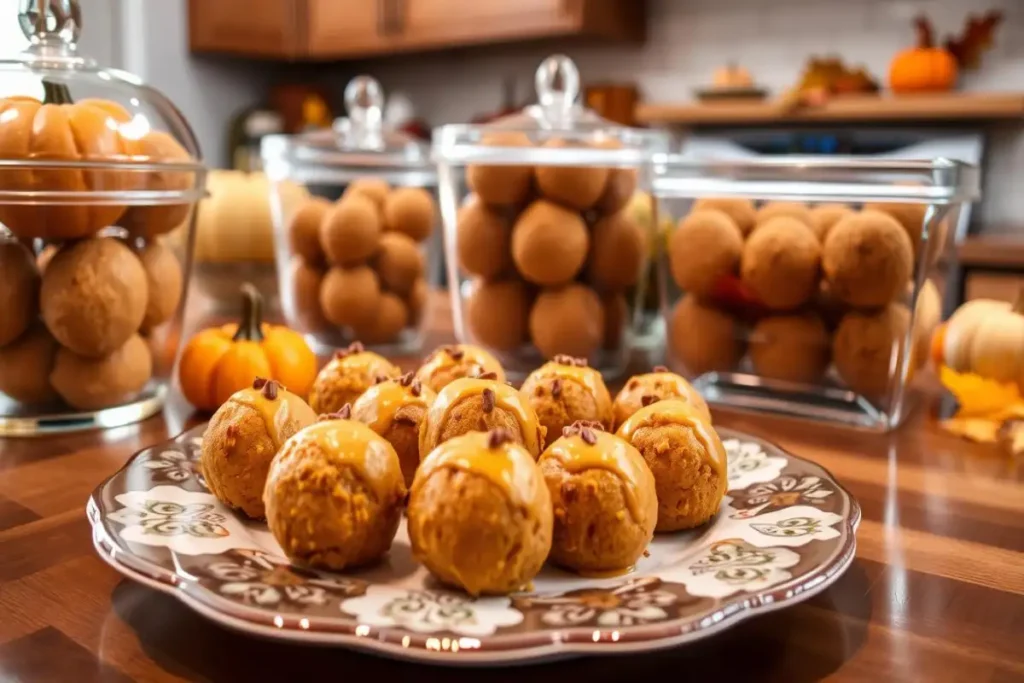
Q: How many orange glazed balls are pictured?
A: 11